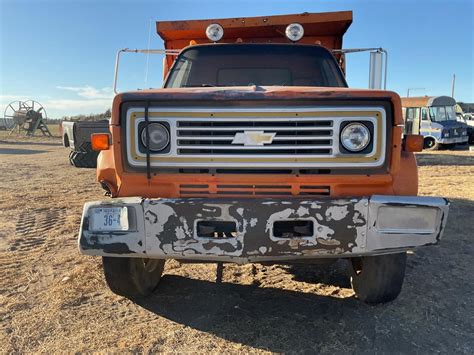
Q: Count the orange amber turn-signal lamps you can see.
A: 2